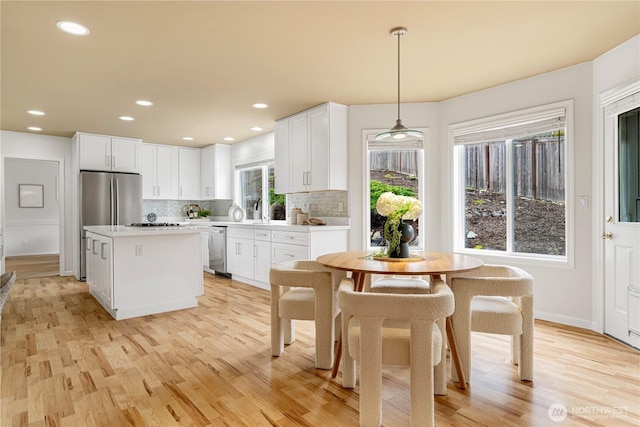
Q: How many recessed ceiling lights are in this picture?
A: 9